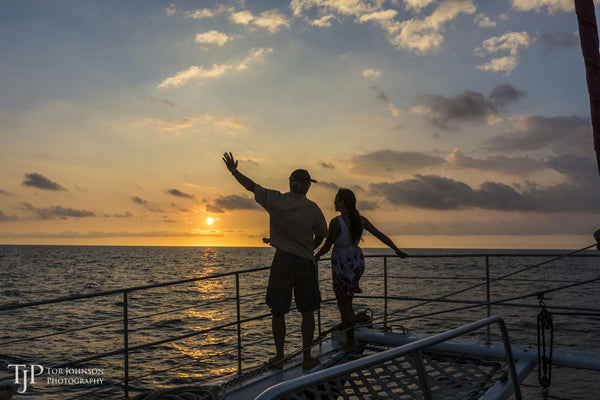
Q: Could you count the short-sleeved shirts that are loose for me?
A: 1